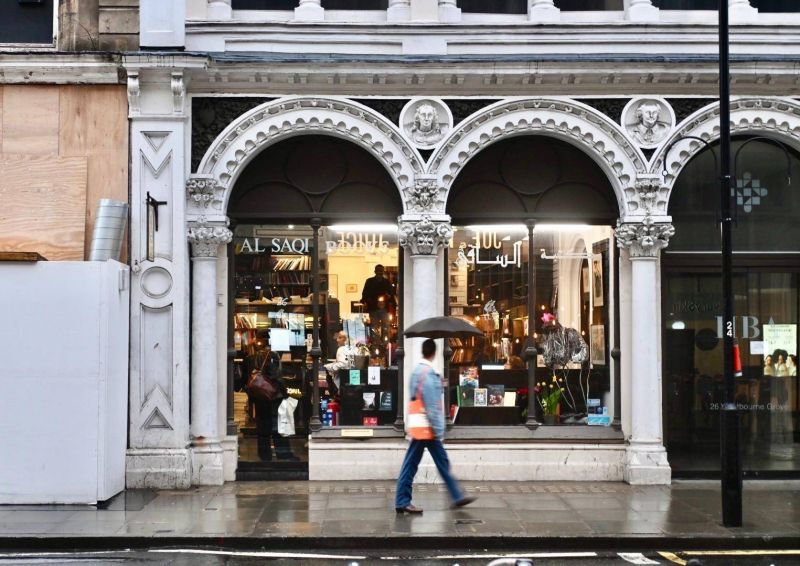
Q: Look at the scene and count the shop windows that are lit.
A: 2